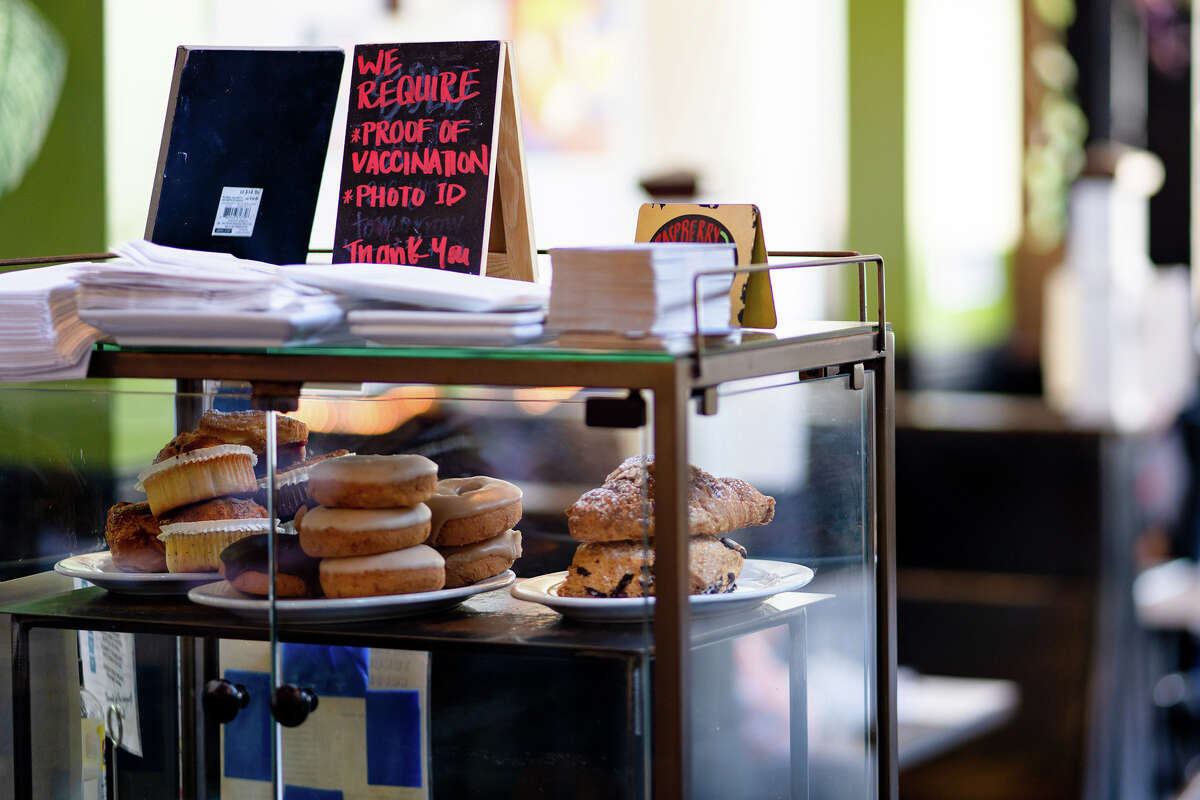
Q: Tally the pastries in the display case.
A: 13